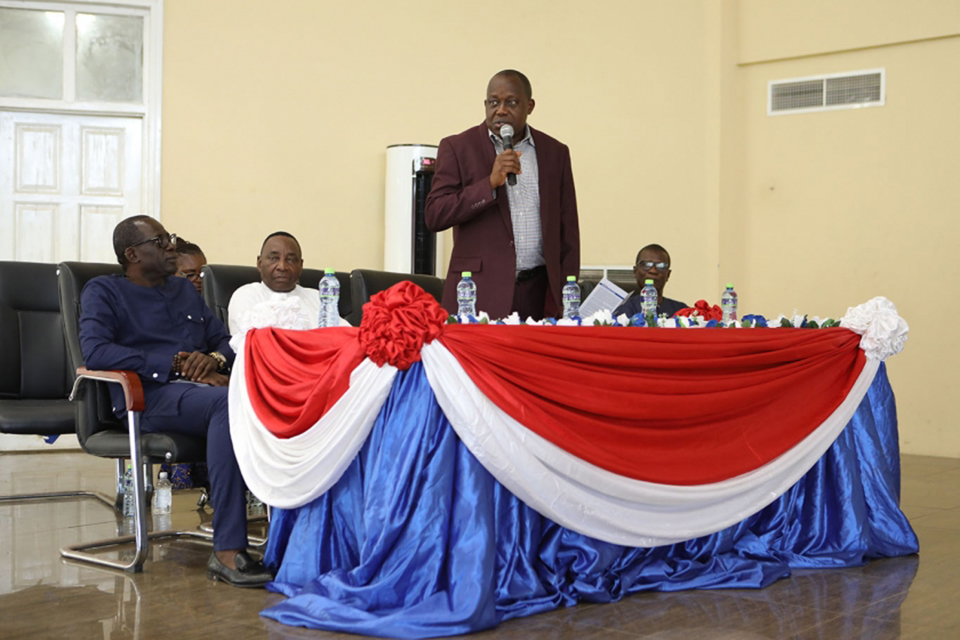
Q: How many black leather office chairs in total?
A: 5